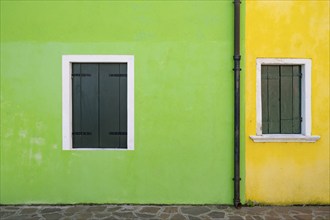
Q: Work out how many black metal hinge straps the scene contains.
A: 4